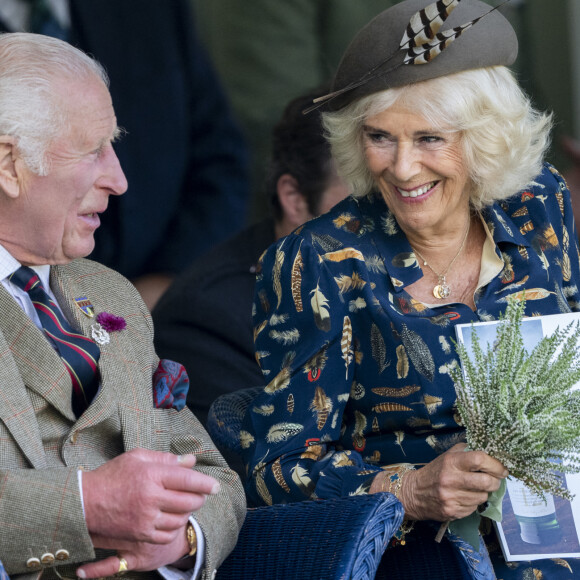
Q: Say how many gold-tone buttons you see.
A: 3